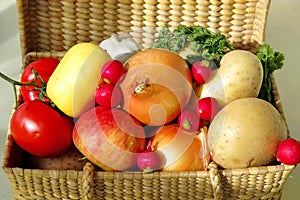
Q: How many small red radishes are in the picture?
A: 7